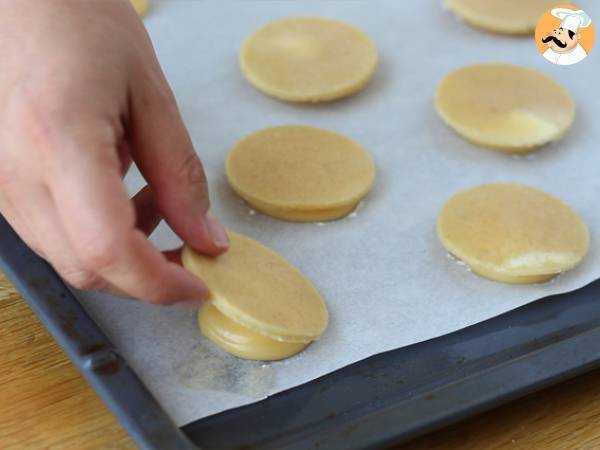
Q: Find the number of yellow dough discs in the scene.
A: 7